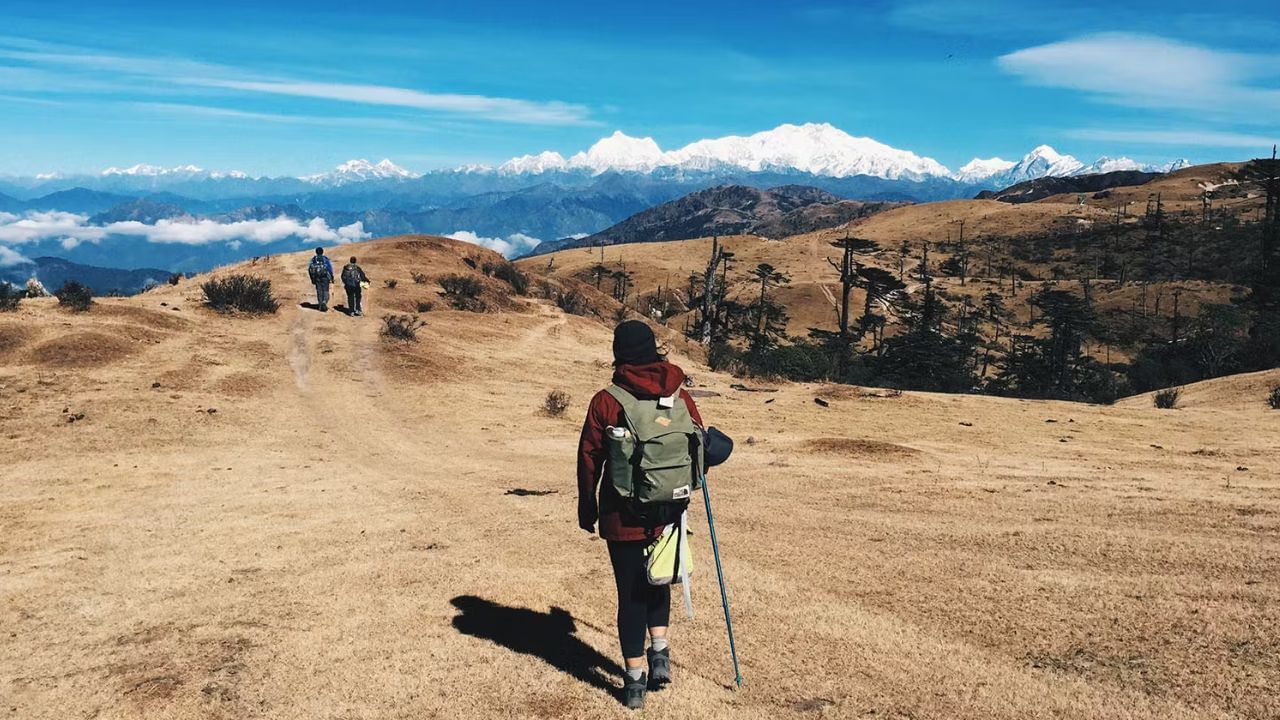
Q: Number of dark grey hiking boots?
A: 2